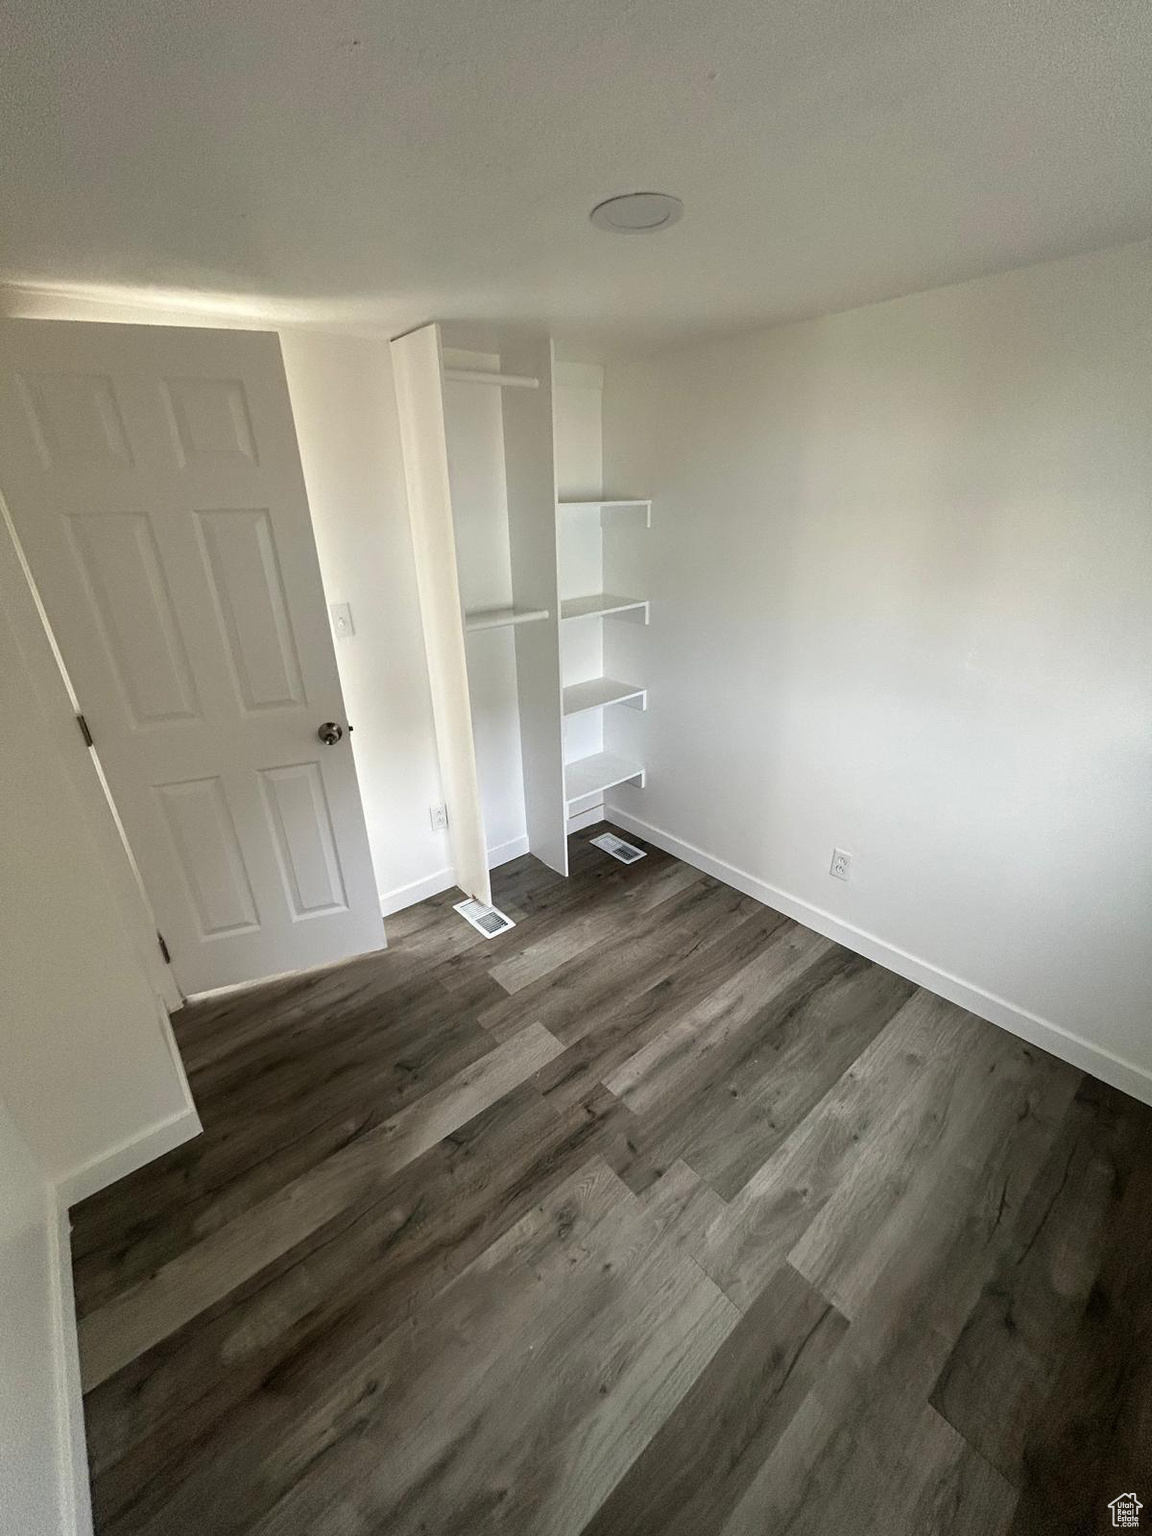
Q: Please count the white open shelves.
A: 4